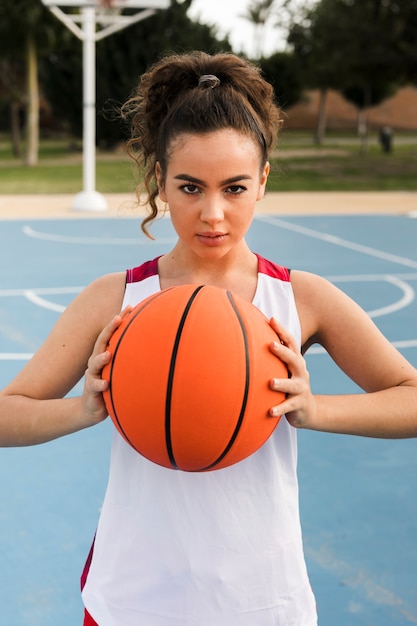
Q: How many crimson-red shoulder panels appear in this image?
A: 2